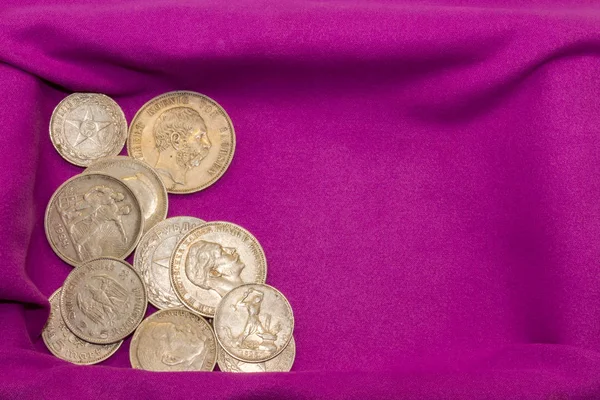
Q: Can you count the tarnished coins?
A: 11